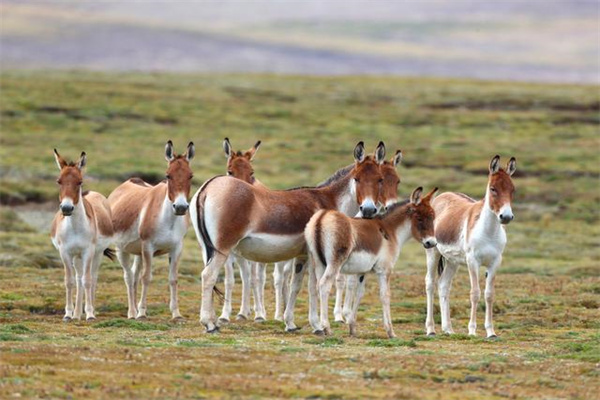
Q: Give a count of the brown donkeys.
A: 7